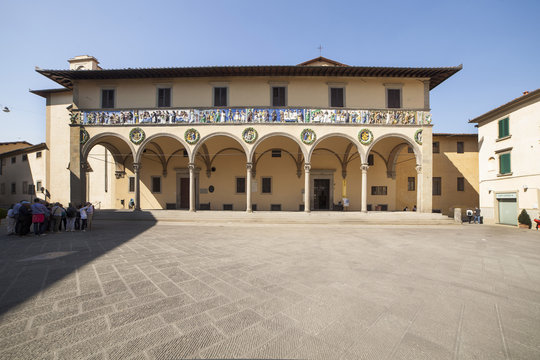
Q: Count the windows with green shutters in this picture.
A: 2